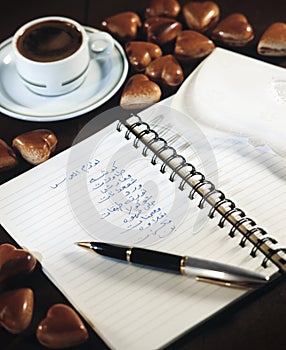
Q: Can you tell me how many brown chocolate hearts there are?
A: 15